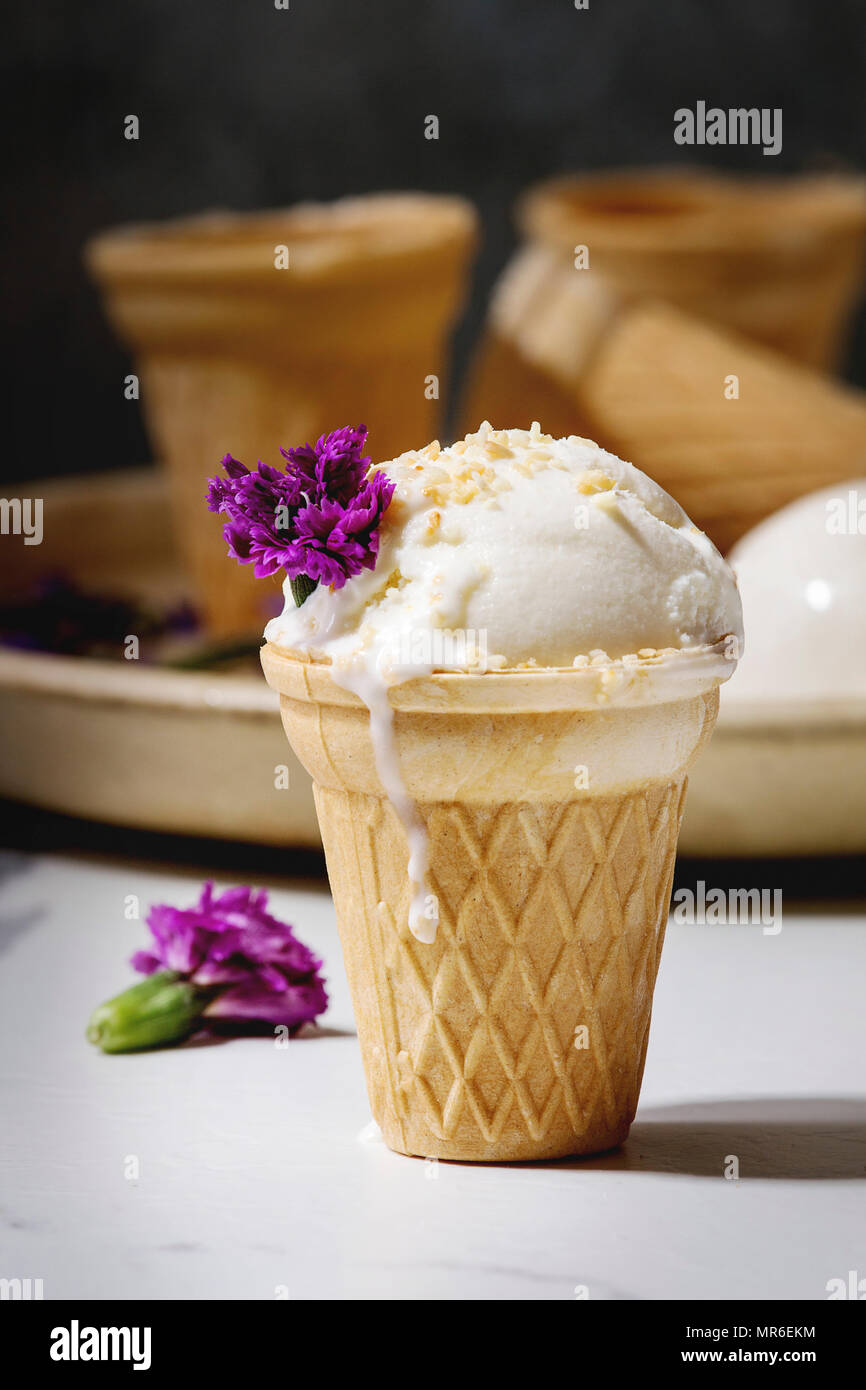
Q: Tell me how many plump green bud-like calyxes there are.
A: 1